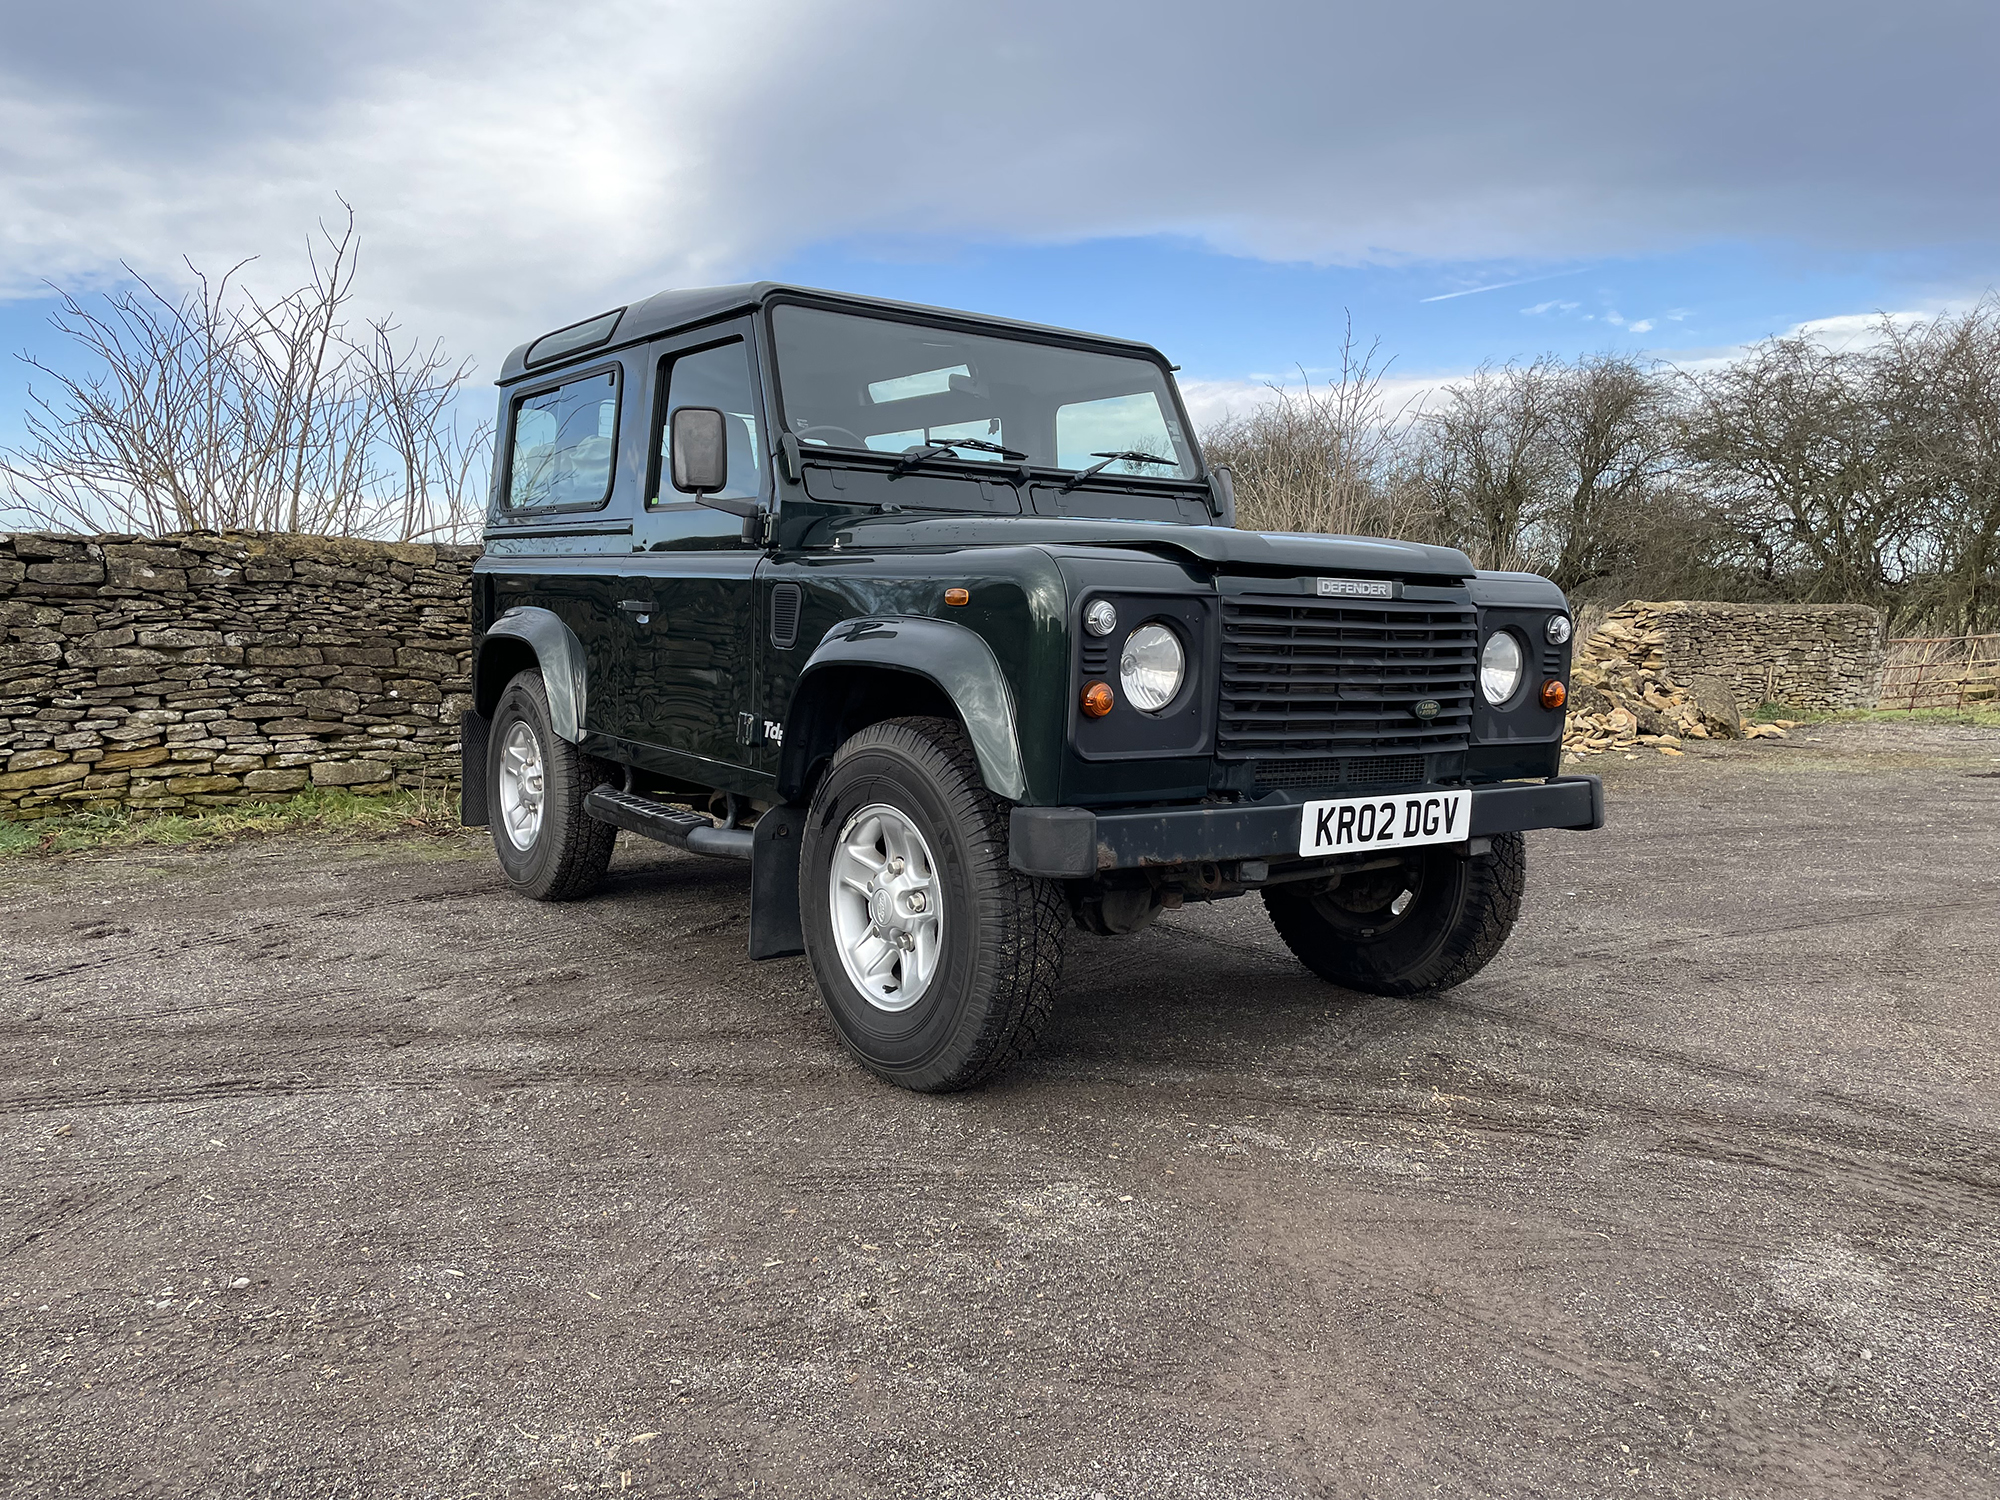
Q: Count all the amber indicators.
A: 3